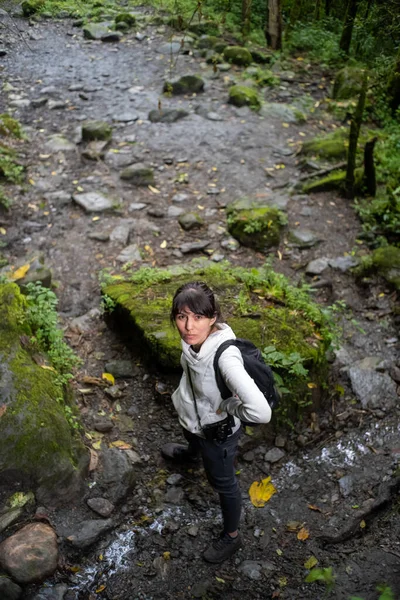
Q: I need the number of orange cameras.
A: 0